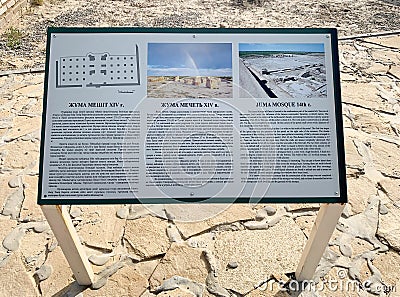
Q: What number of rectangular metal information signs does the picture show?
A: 1